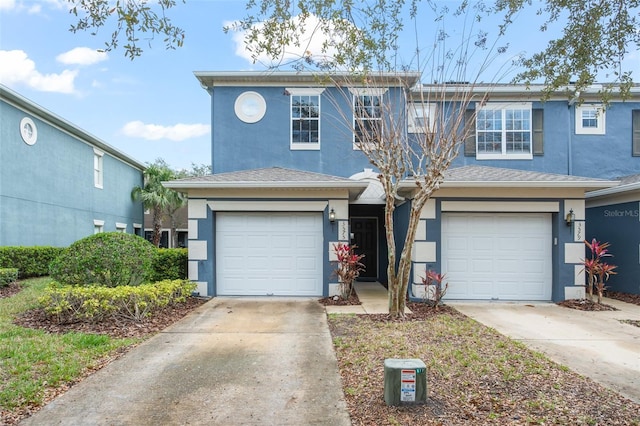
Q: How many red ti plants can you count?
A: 3